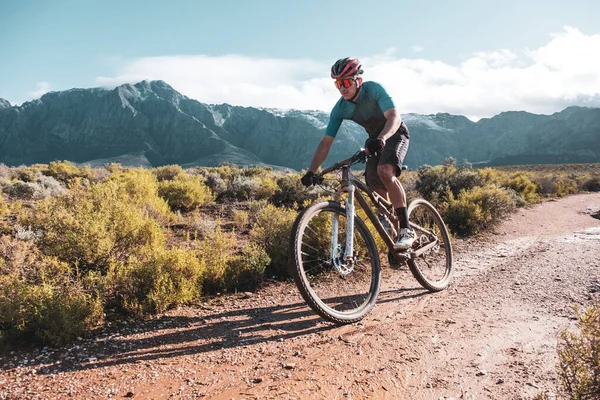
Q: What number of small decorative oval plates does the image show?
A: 0